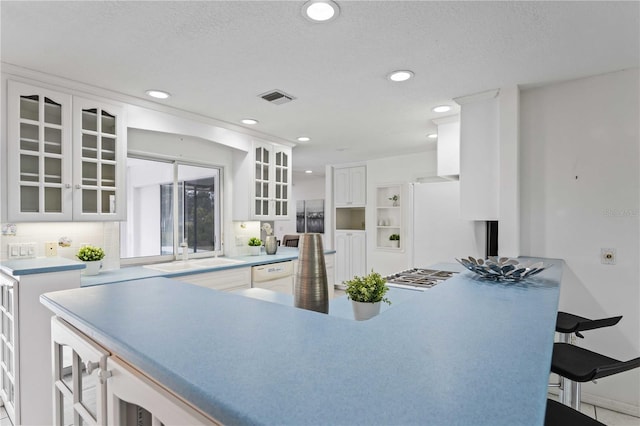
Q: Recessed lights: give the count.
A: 8